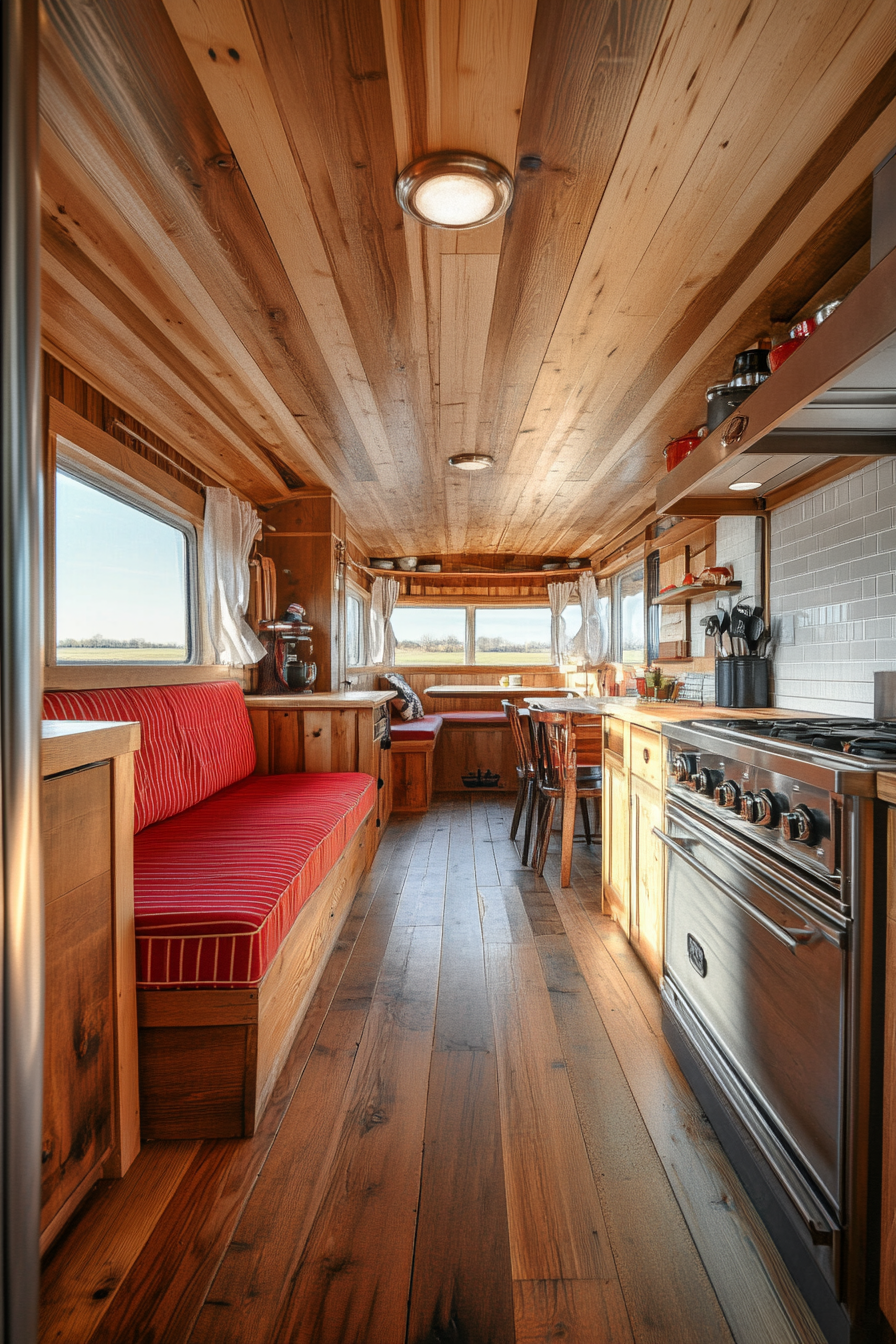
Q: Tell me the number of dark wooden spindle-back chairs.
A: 2